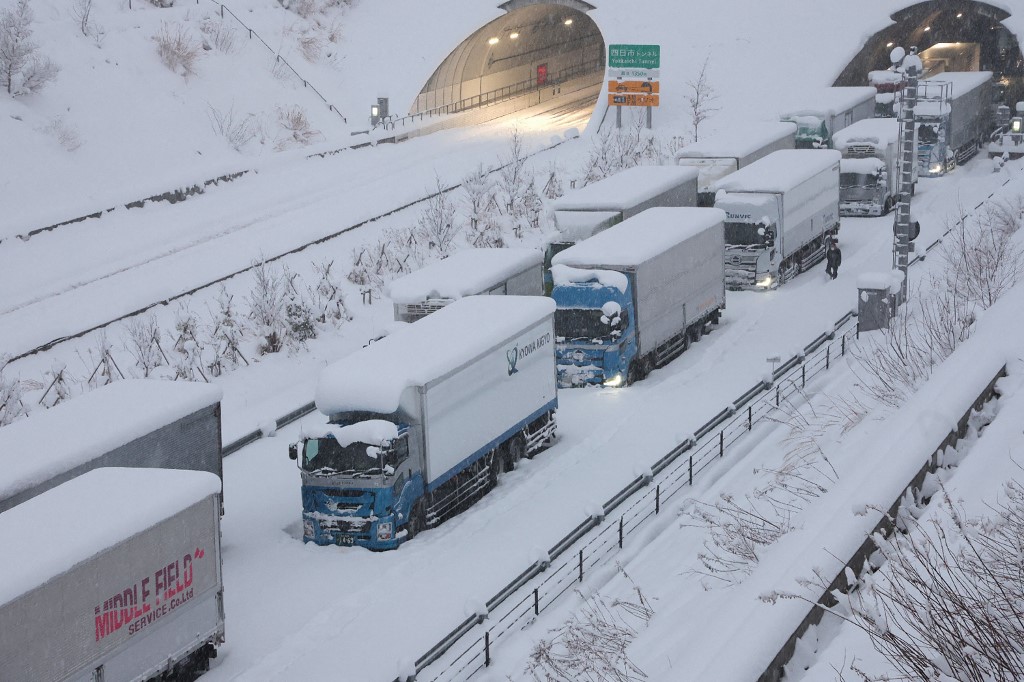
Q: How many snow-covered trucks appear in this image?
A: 12